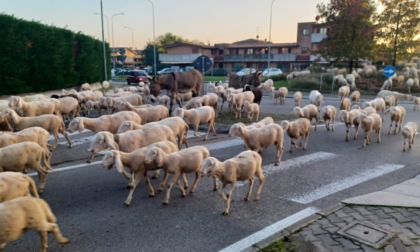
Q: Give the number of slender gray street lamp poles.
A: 6